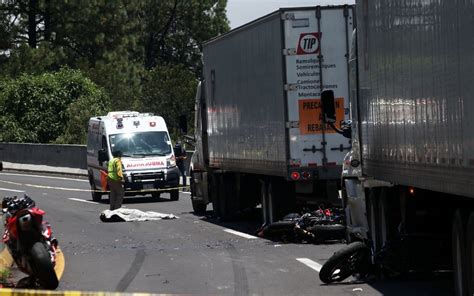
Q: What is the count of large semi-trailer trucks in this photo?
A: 2